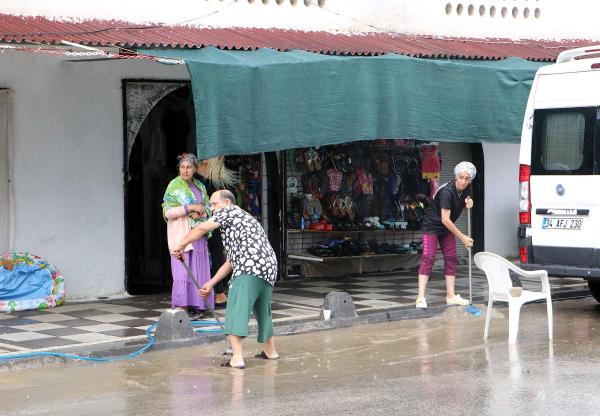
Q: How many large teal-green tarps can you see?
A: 1